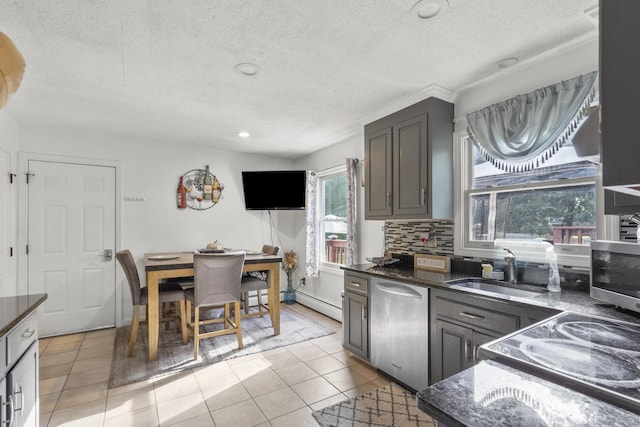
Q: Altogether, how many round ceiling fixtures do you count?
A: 4